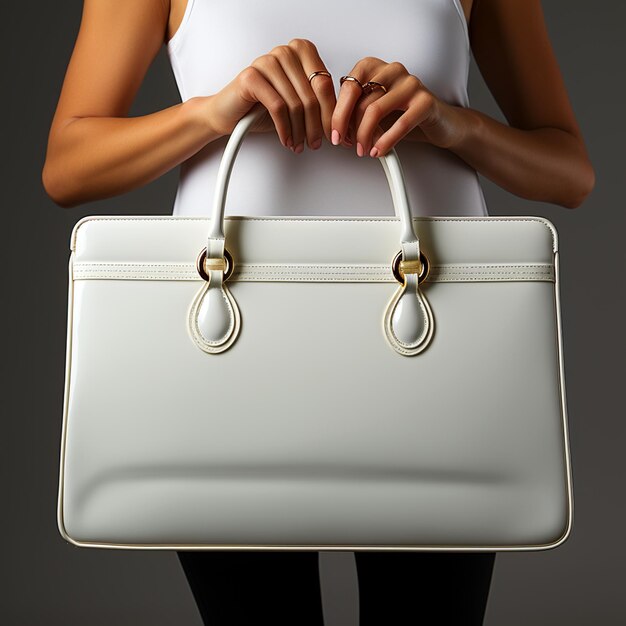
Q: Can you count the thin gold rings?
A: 3